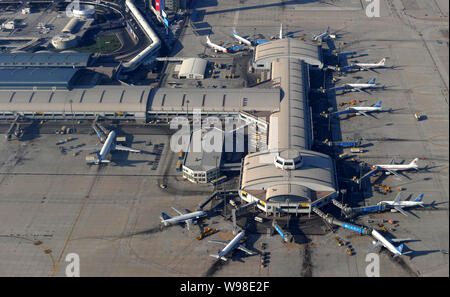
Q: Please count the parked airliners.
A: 13